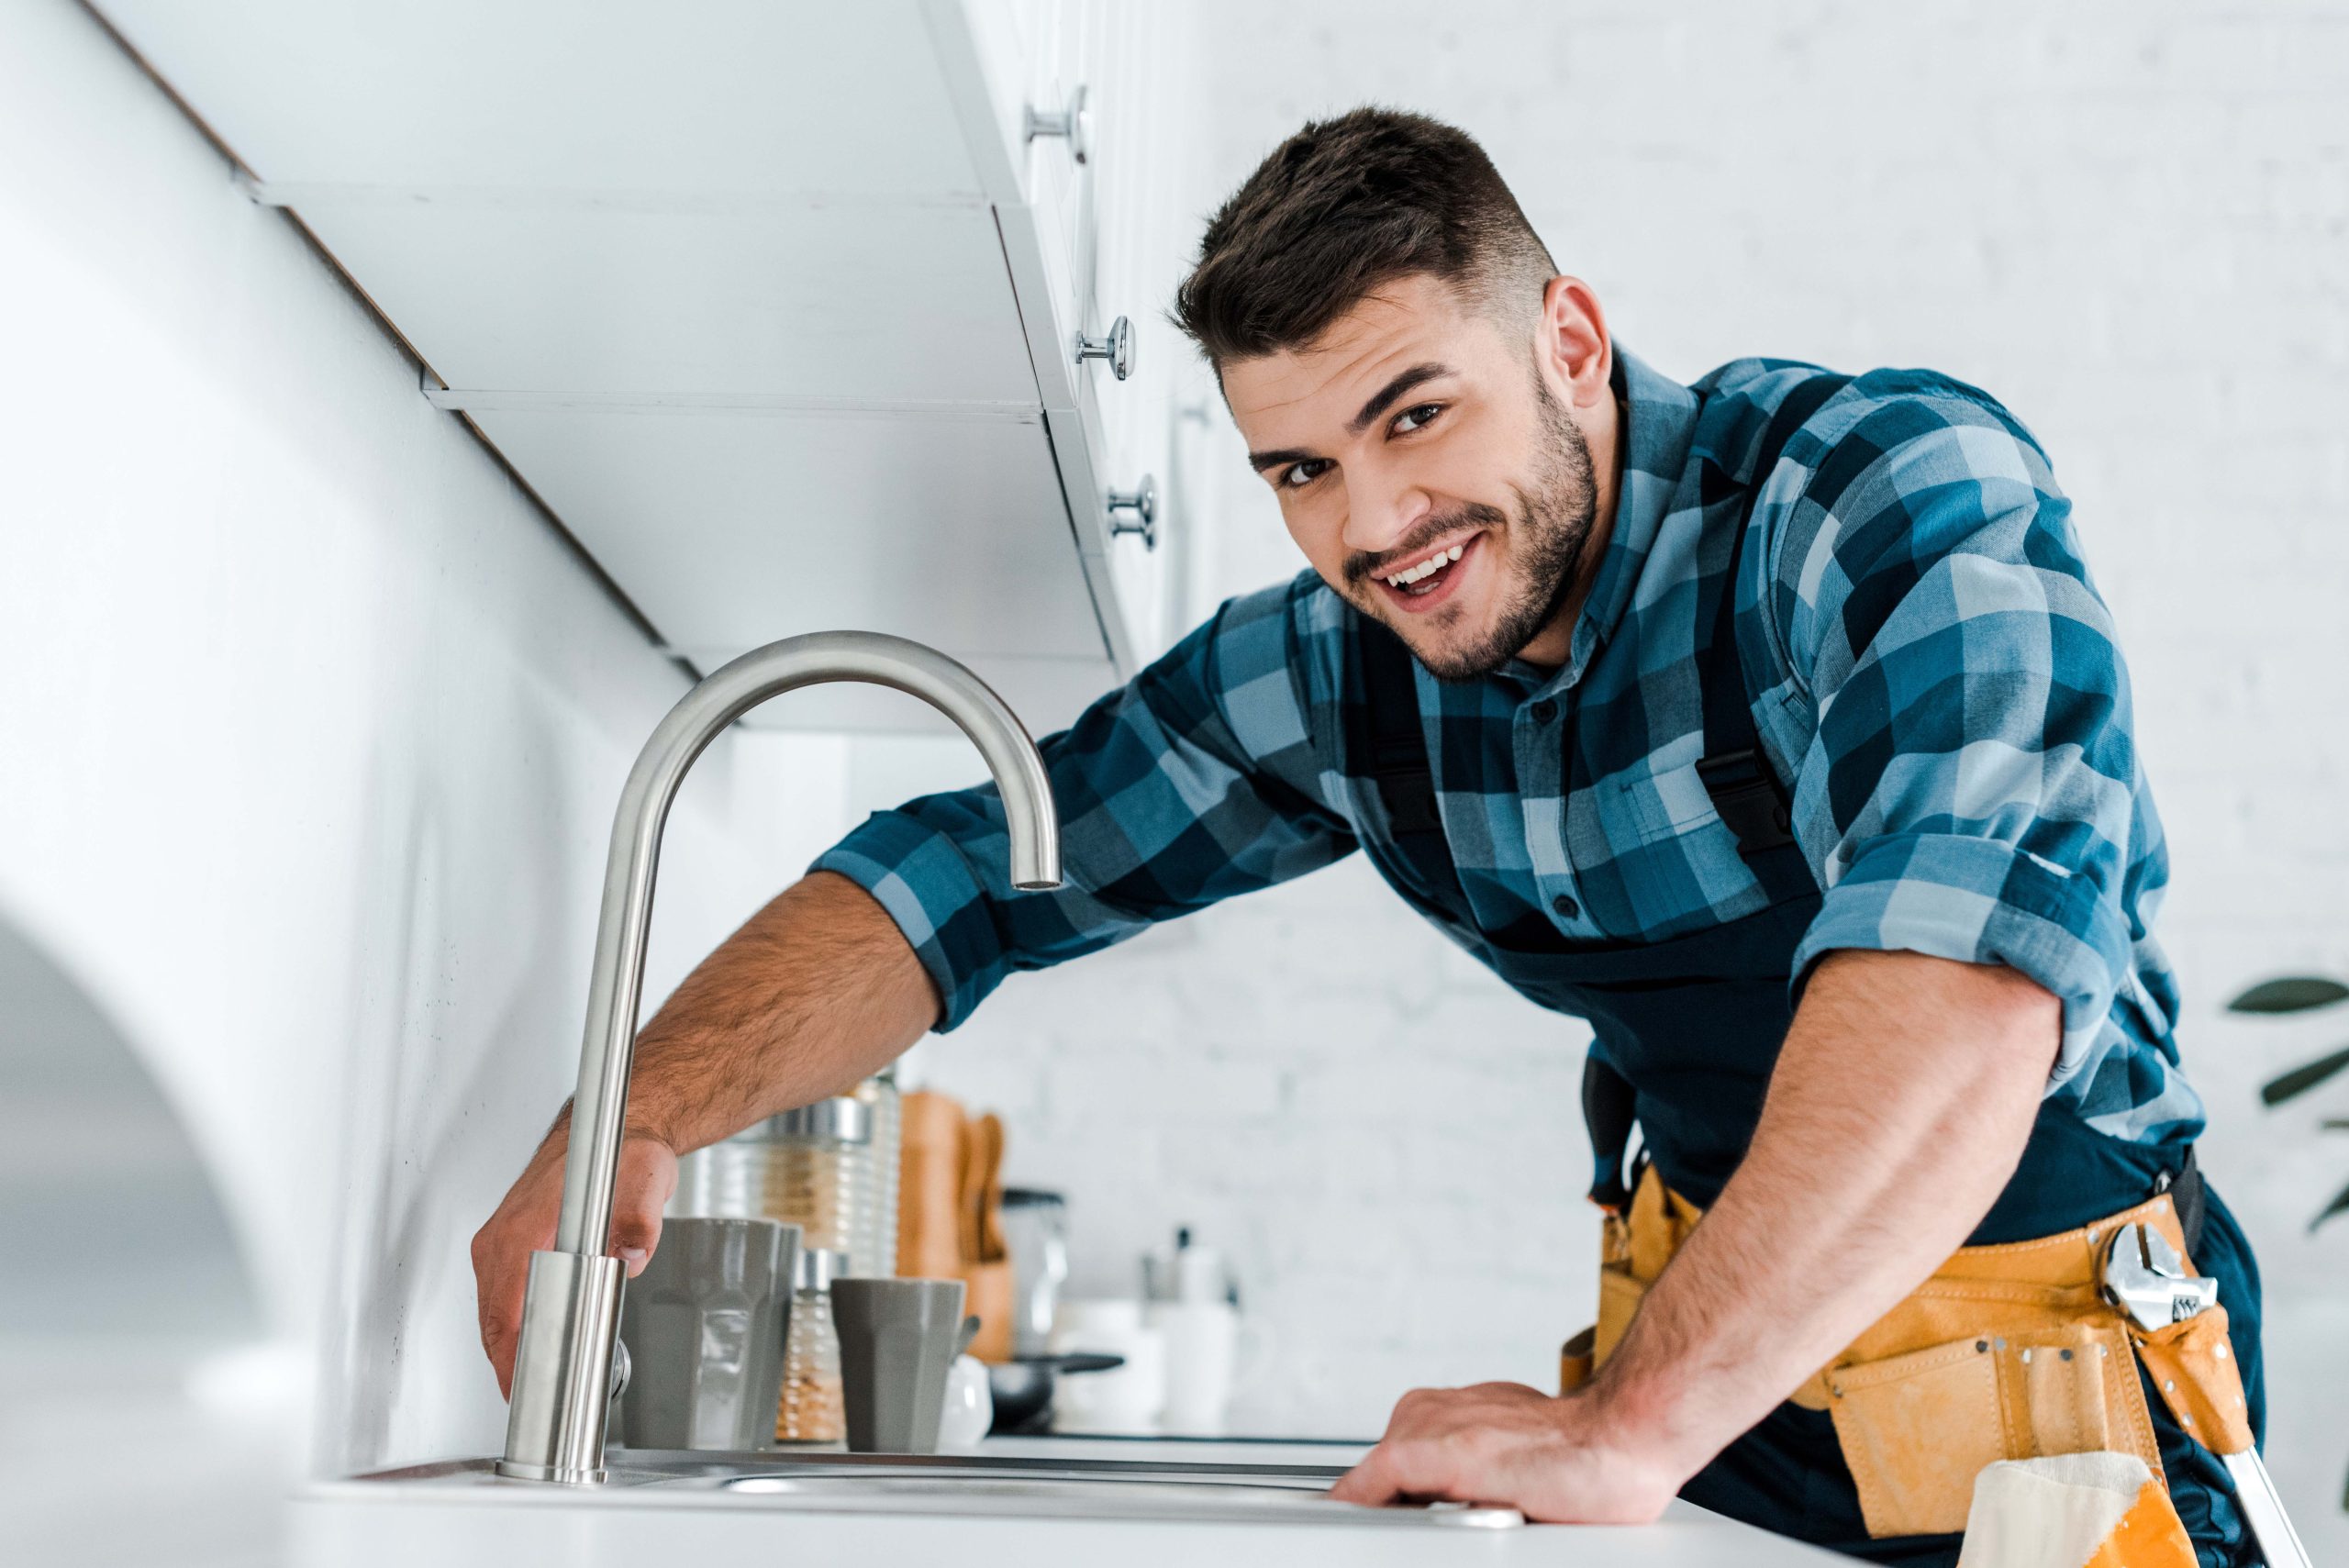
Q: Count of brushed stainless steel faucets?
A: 1